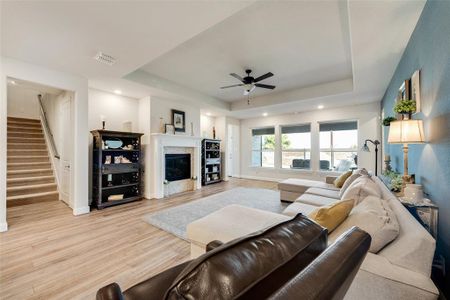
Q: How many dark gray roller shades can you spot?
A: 3